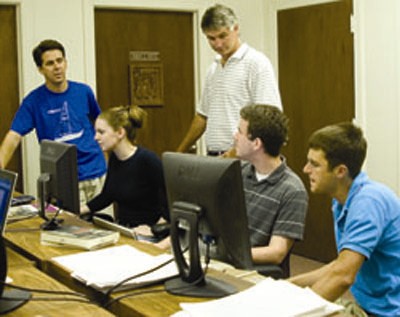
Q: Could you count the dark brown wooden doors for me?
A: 3